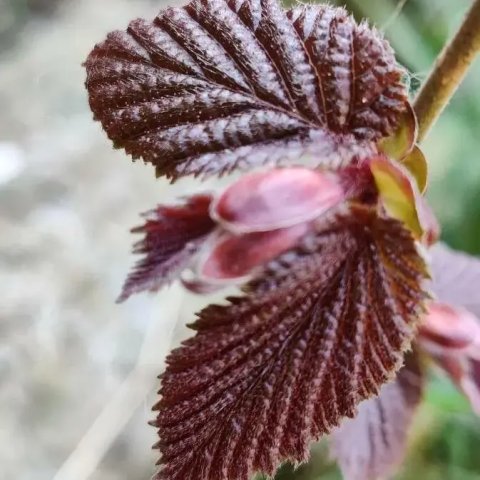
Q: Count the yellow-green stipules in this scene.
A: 3